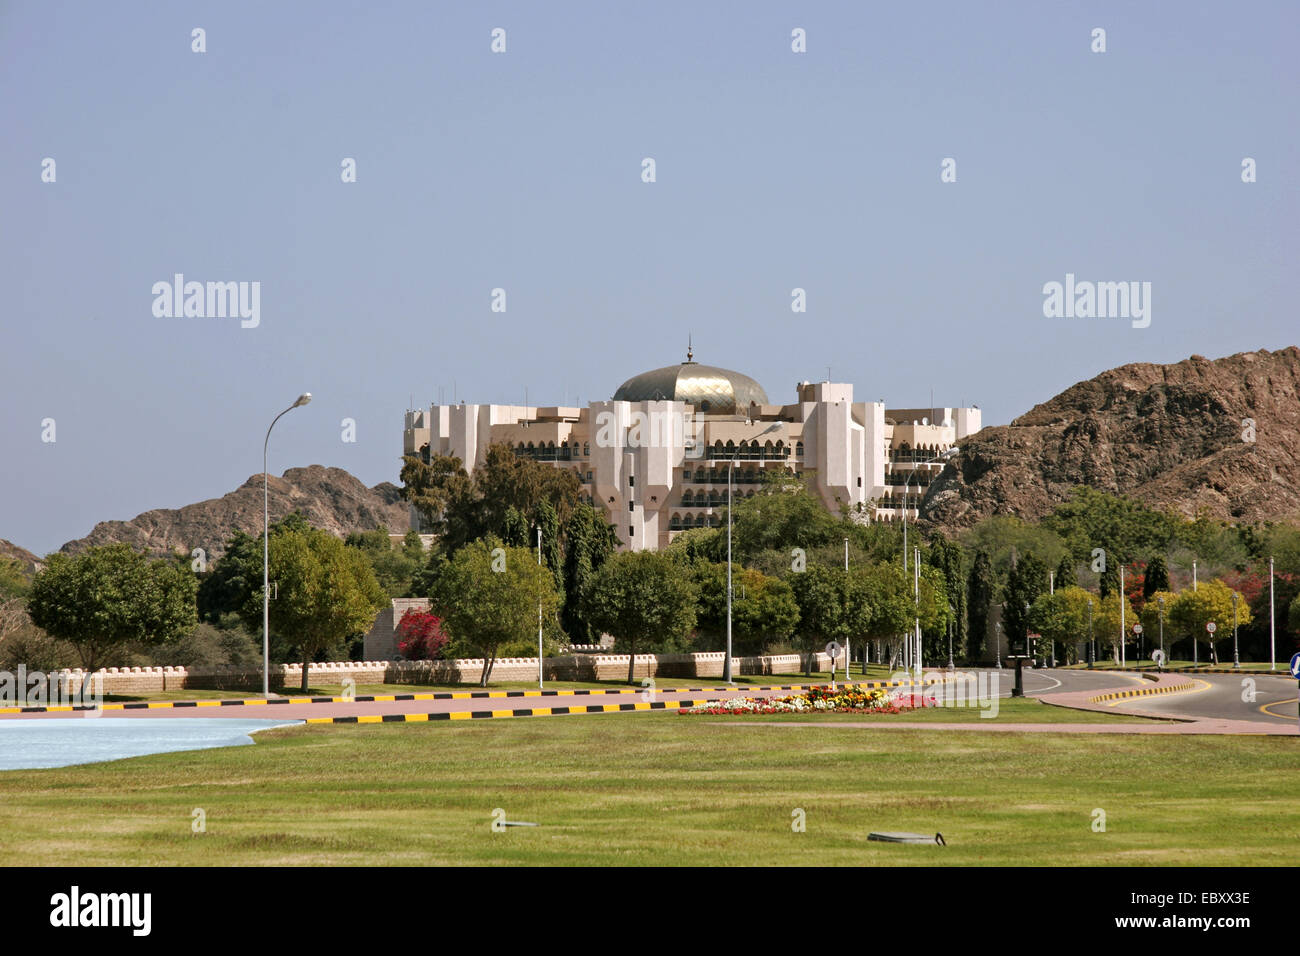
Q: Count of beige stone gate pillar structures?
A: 1